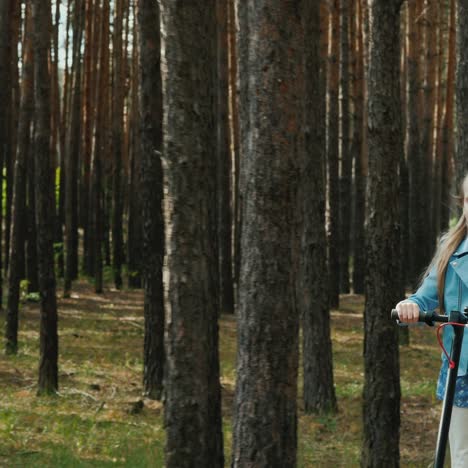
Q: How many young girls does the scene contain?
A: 1